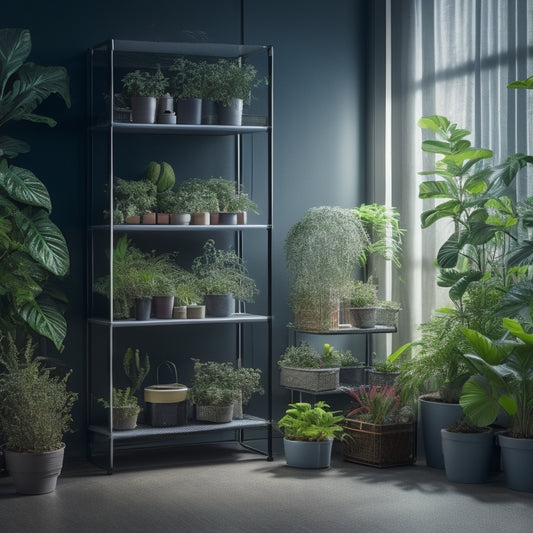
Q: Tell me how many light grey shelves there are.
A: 4